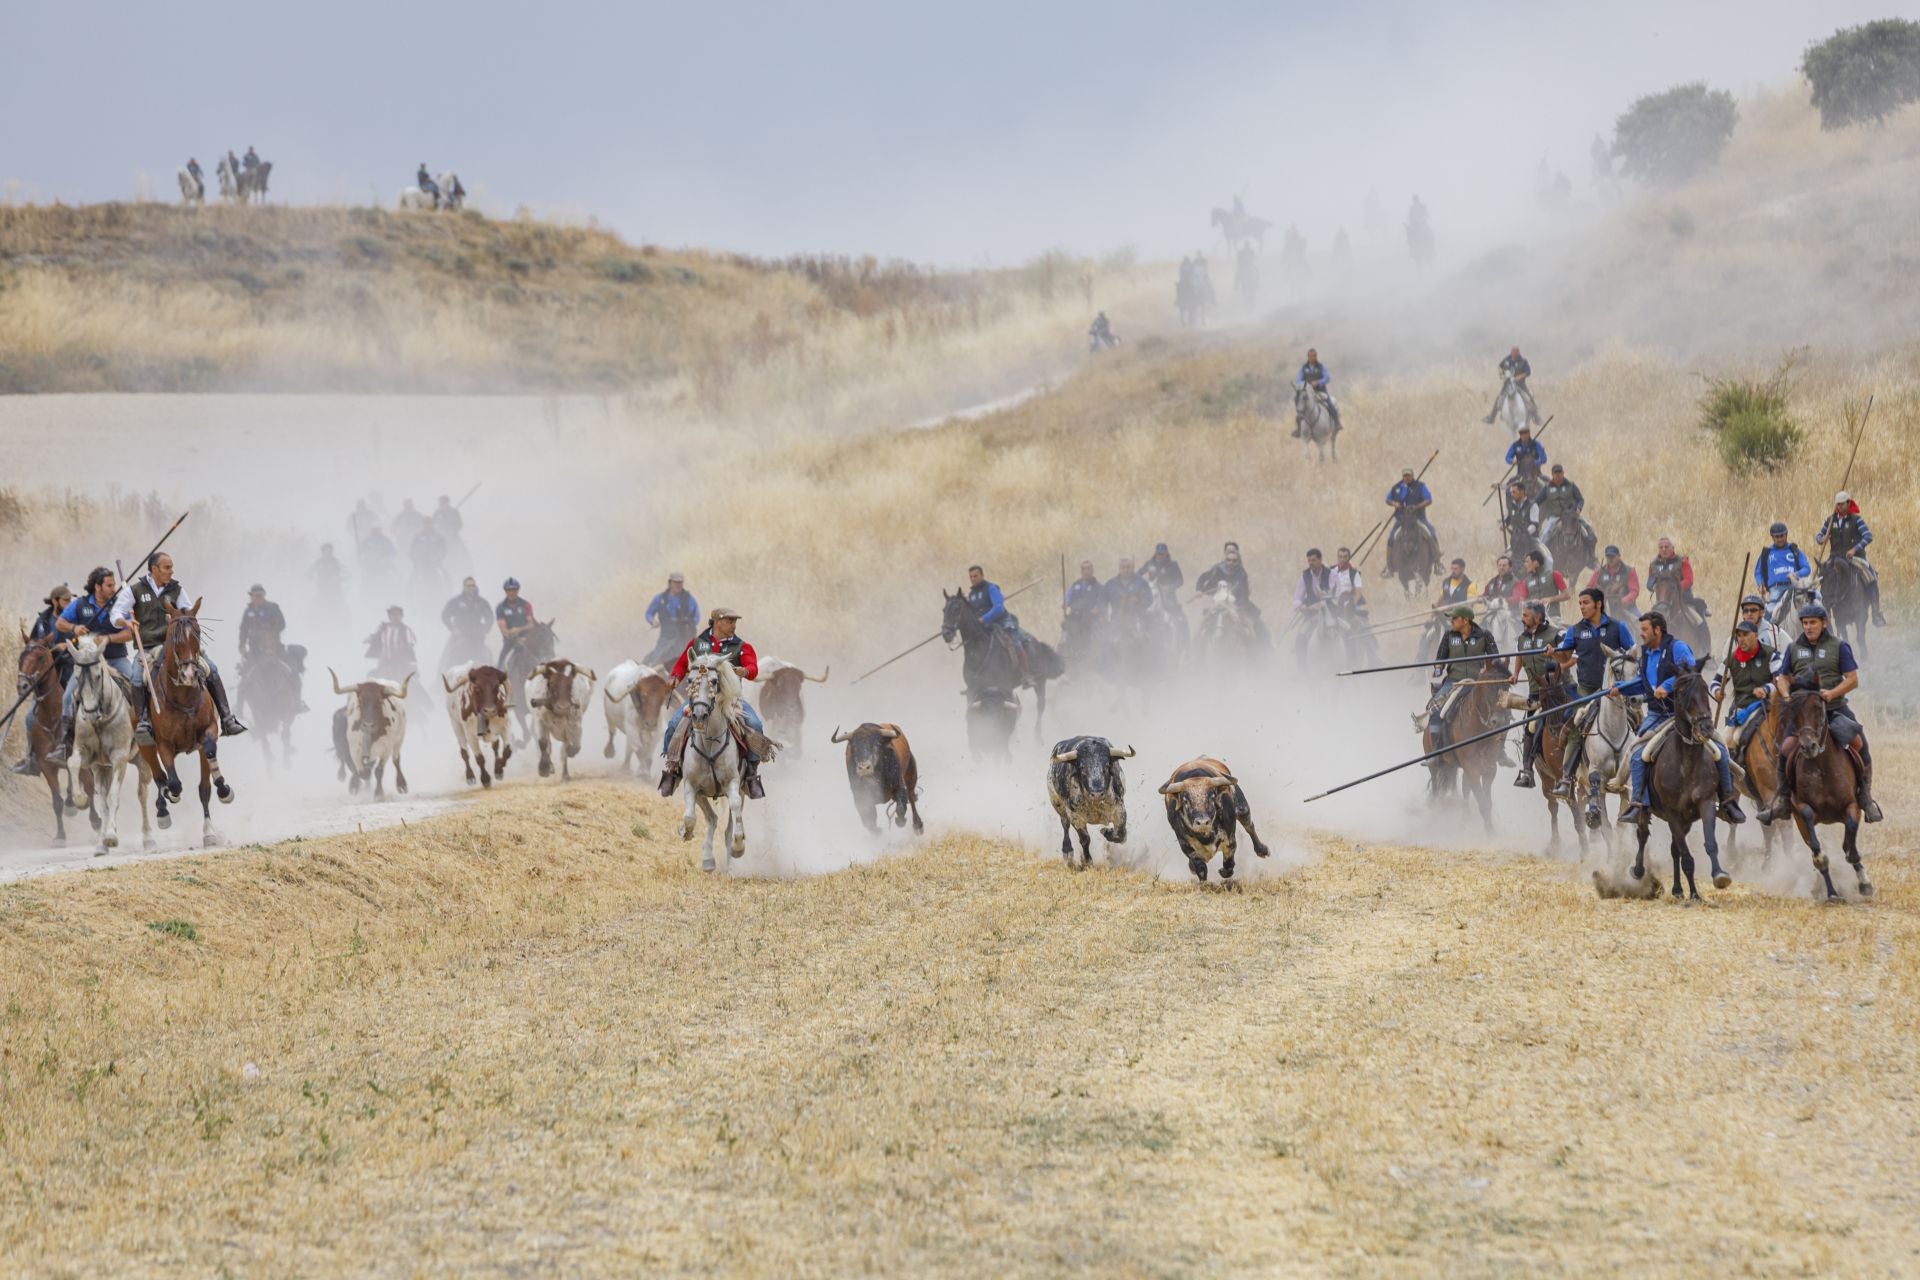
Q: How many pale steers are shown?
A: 5